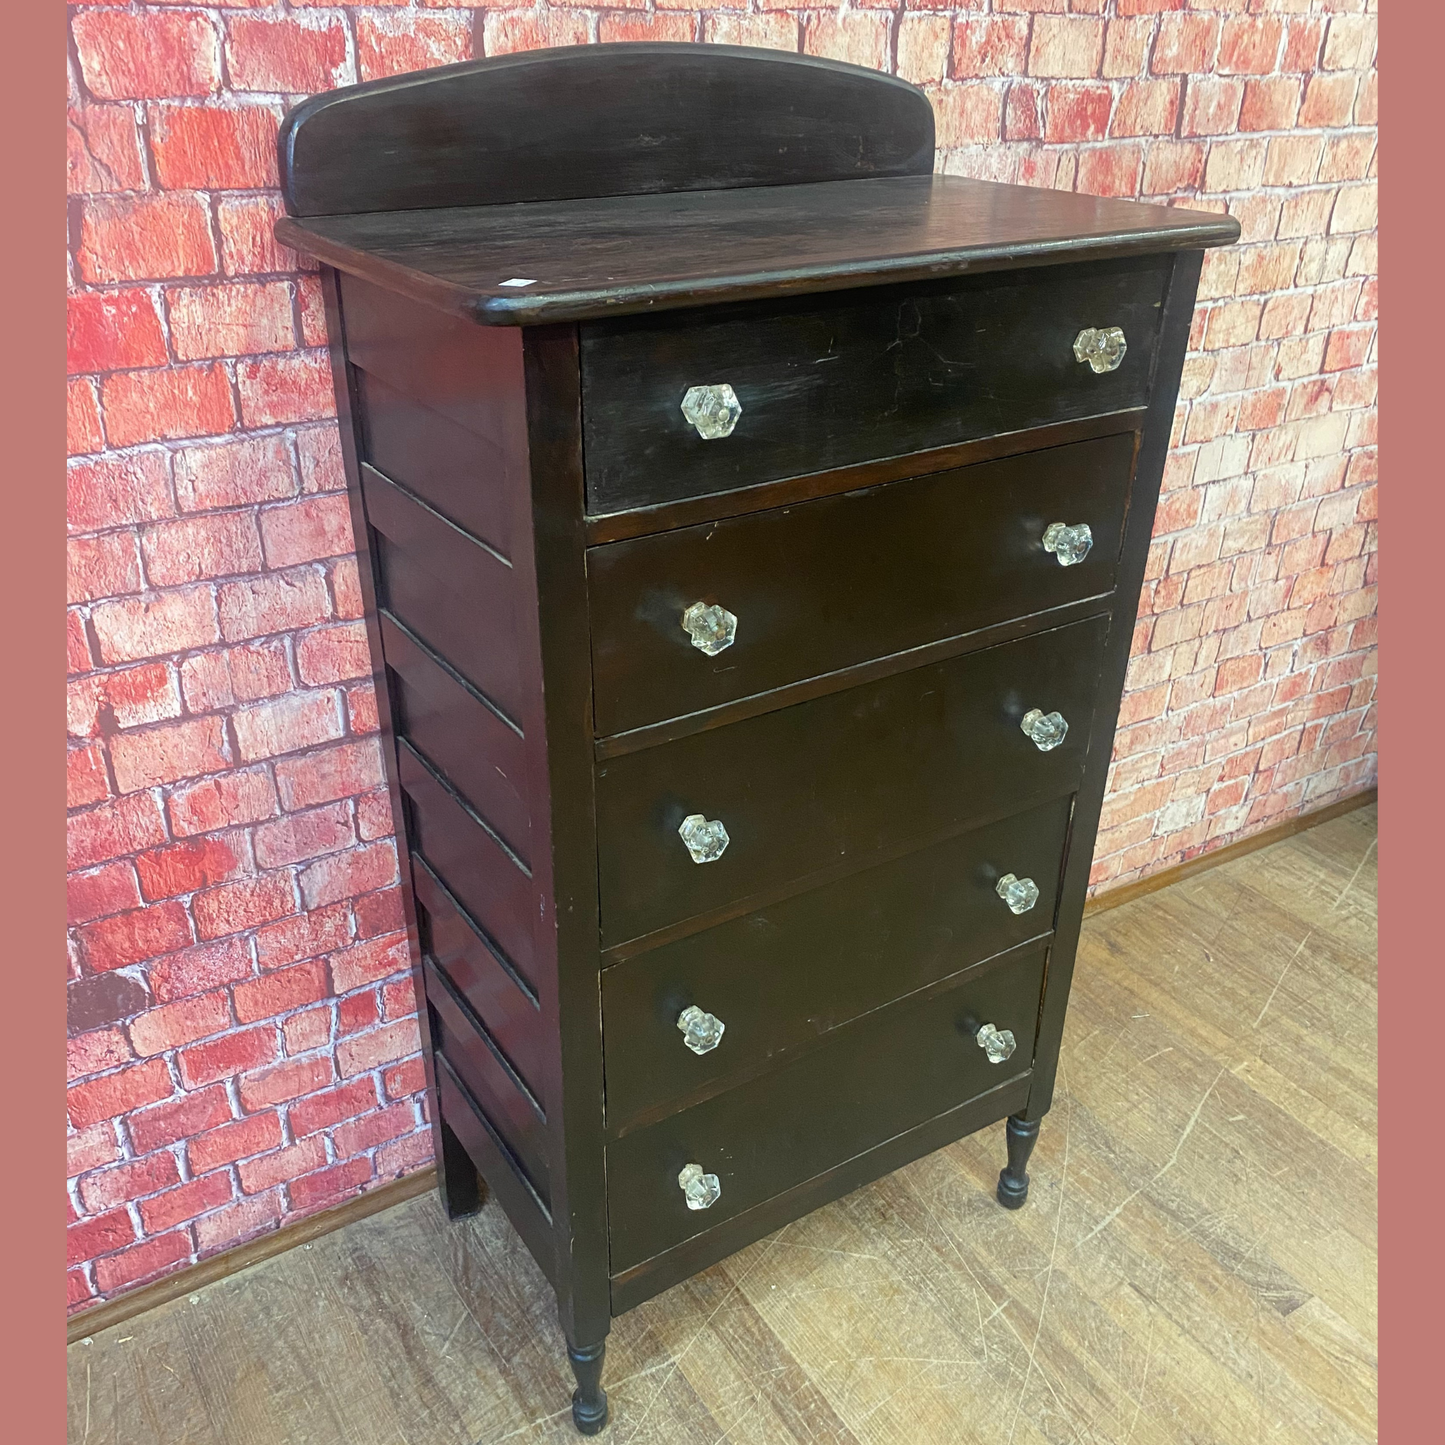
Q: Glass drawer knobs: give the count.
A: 10